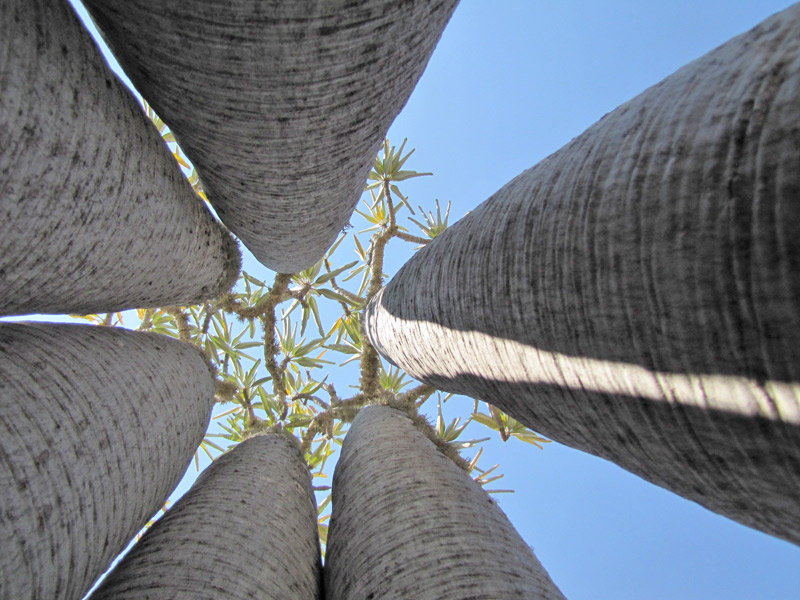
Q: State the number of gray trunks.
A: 6